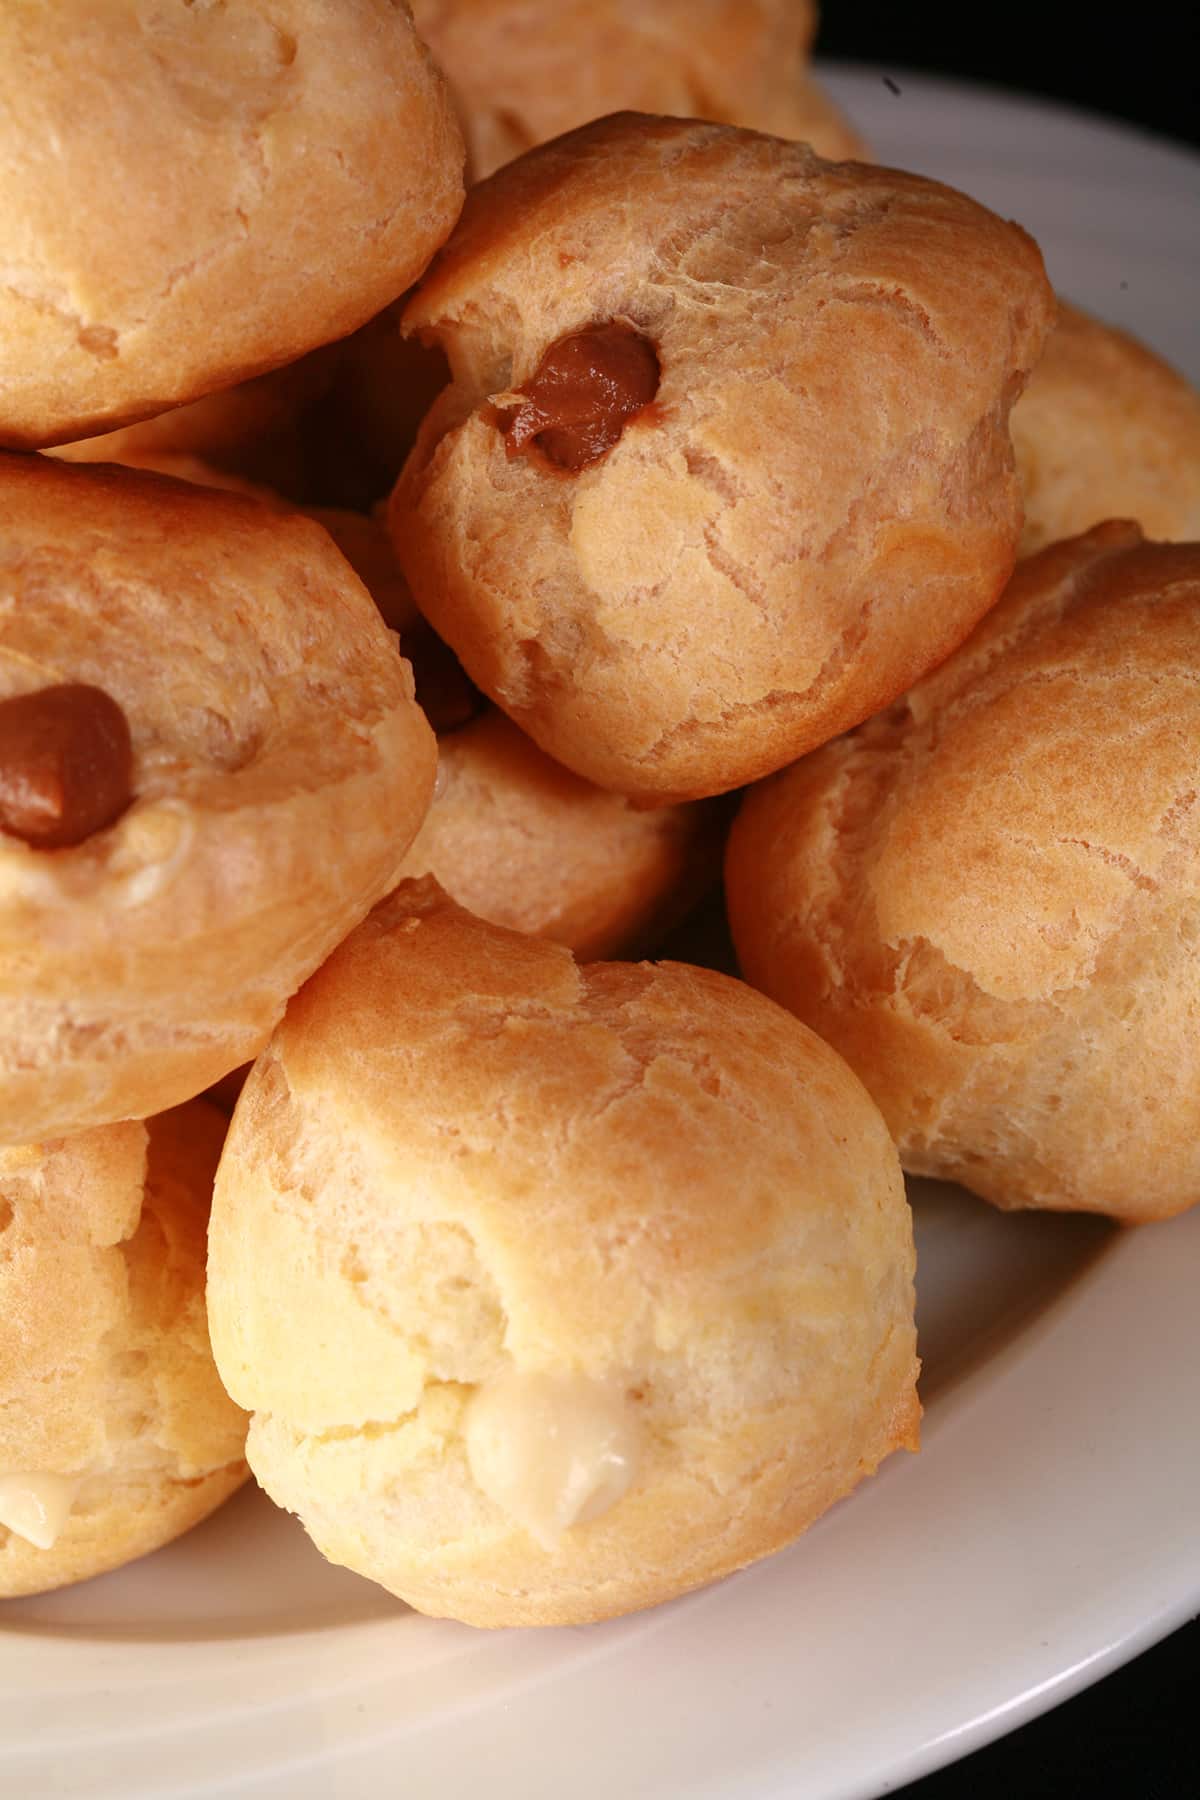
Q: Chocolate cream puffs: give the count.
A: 2